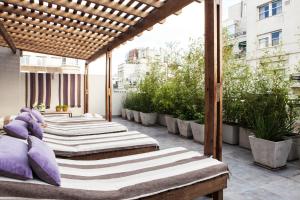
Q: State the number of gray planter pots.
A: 12